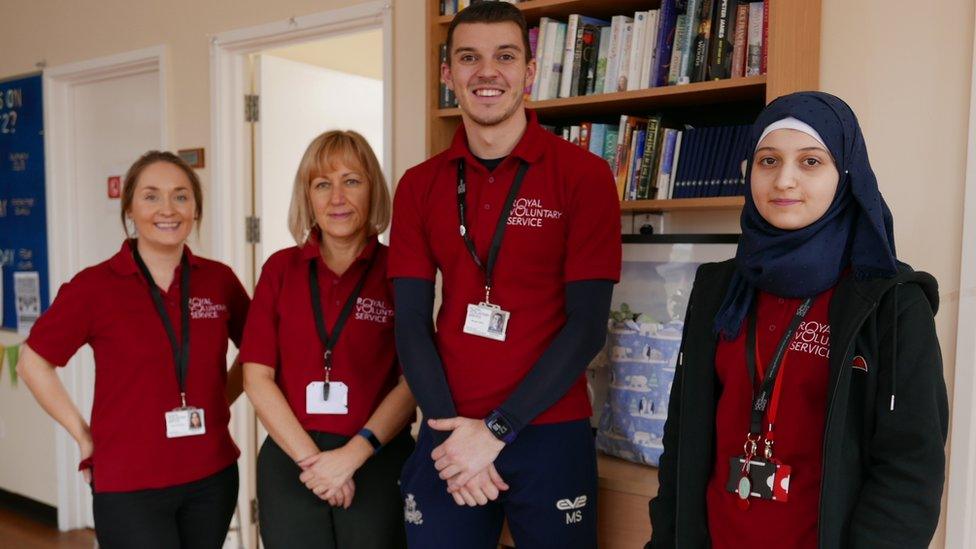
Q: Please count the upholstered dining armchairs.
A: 0